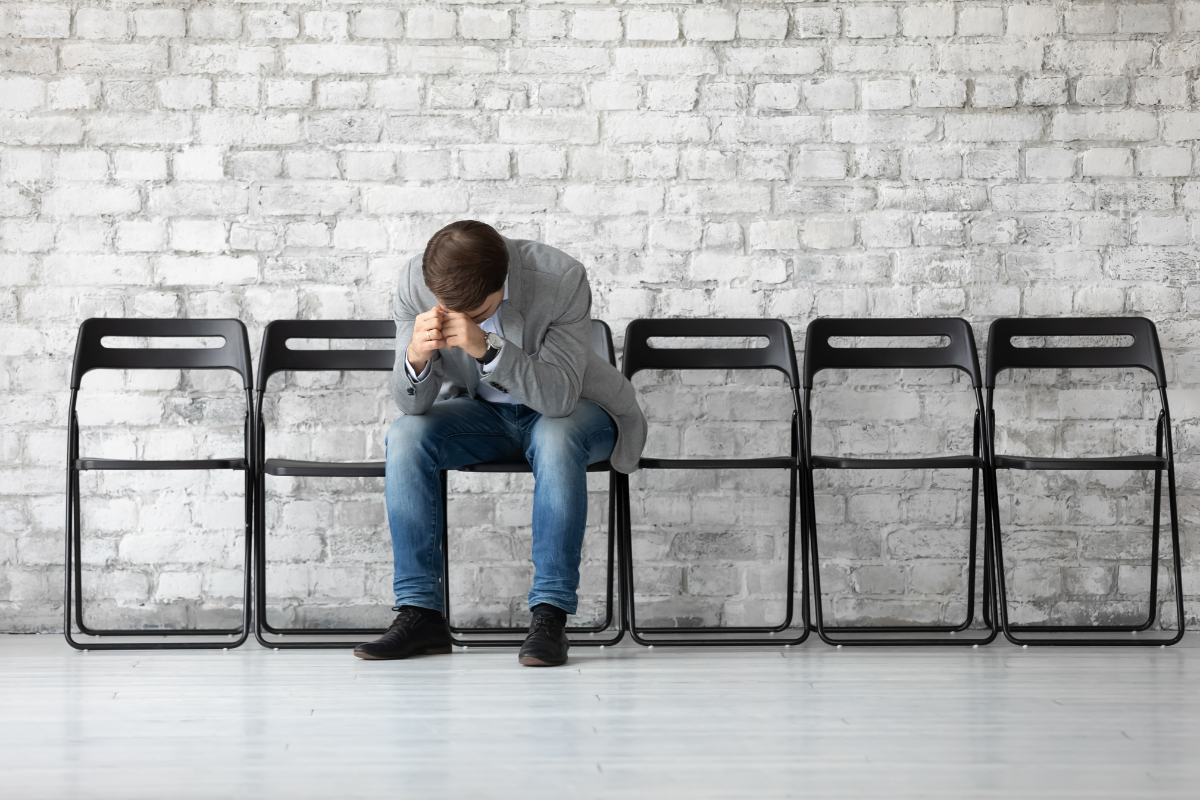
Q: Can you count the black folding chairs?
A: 6